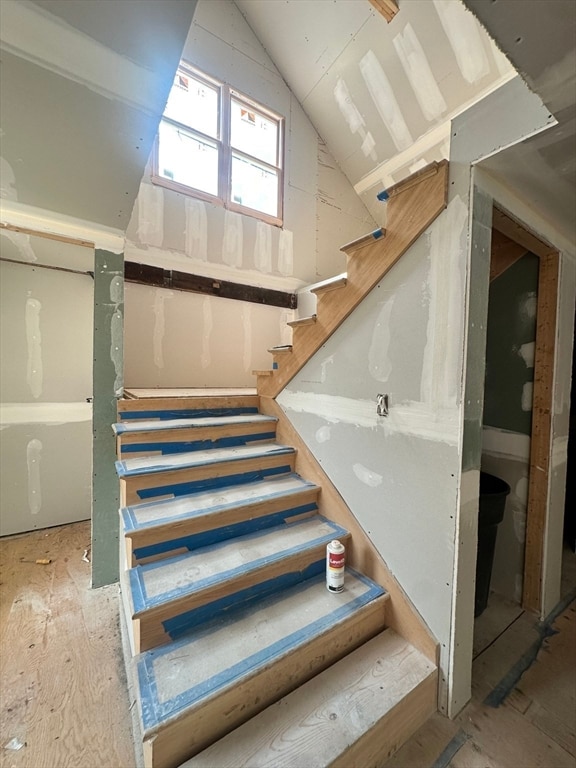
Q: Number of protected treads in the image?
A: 5